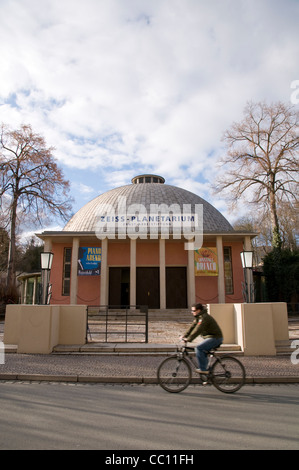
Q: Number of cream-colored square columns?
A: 8